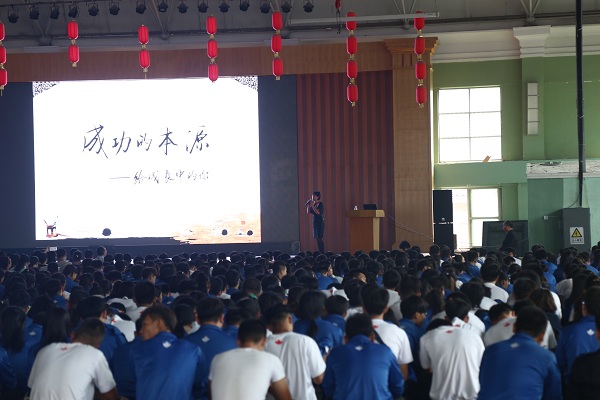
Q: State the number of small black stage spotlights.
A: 15